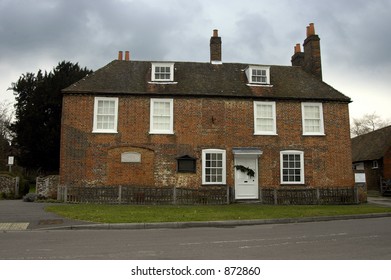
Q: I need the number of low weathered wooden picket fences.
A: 2